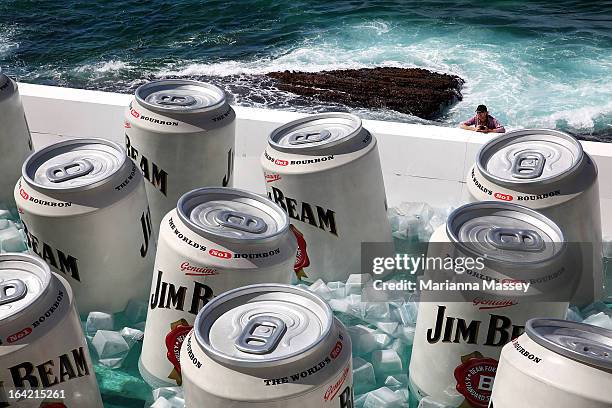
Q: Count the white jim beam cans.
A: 10